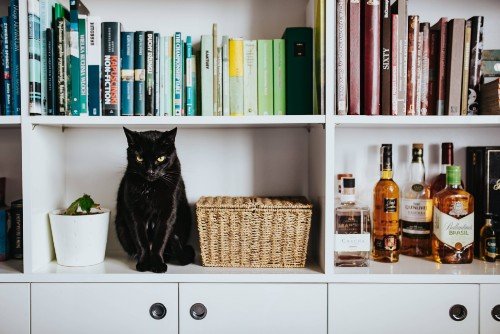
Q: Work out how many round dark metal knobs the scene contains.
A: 4